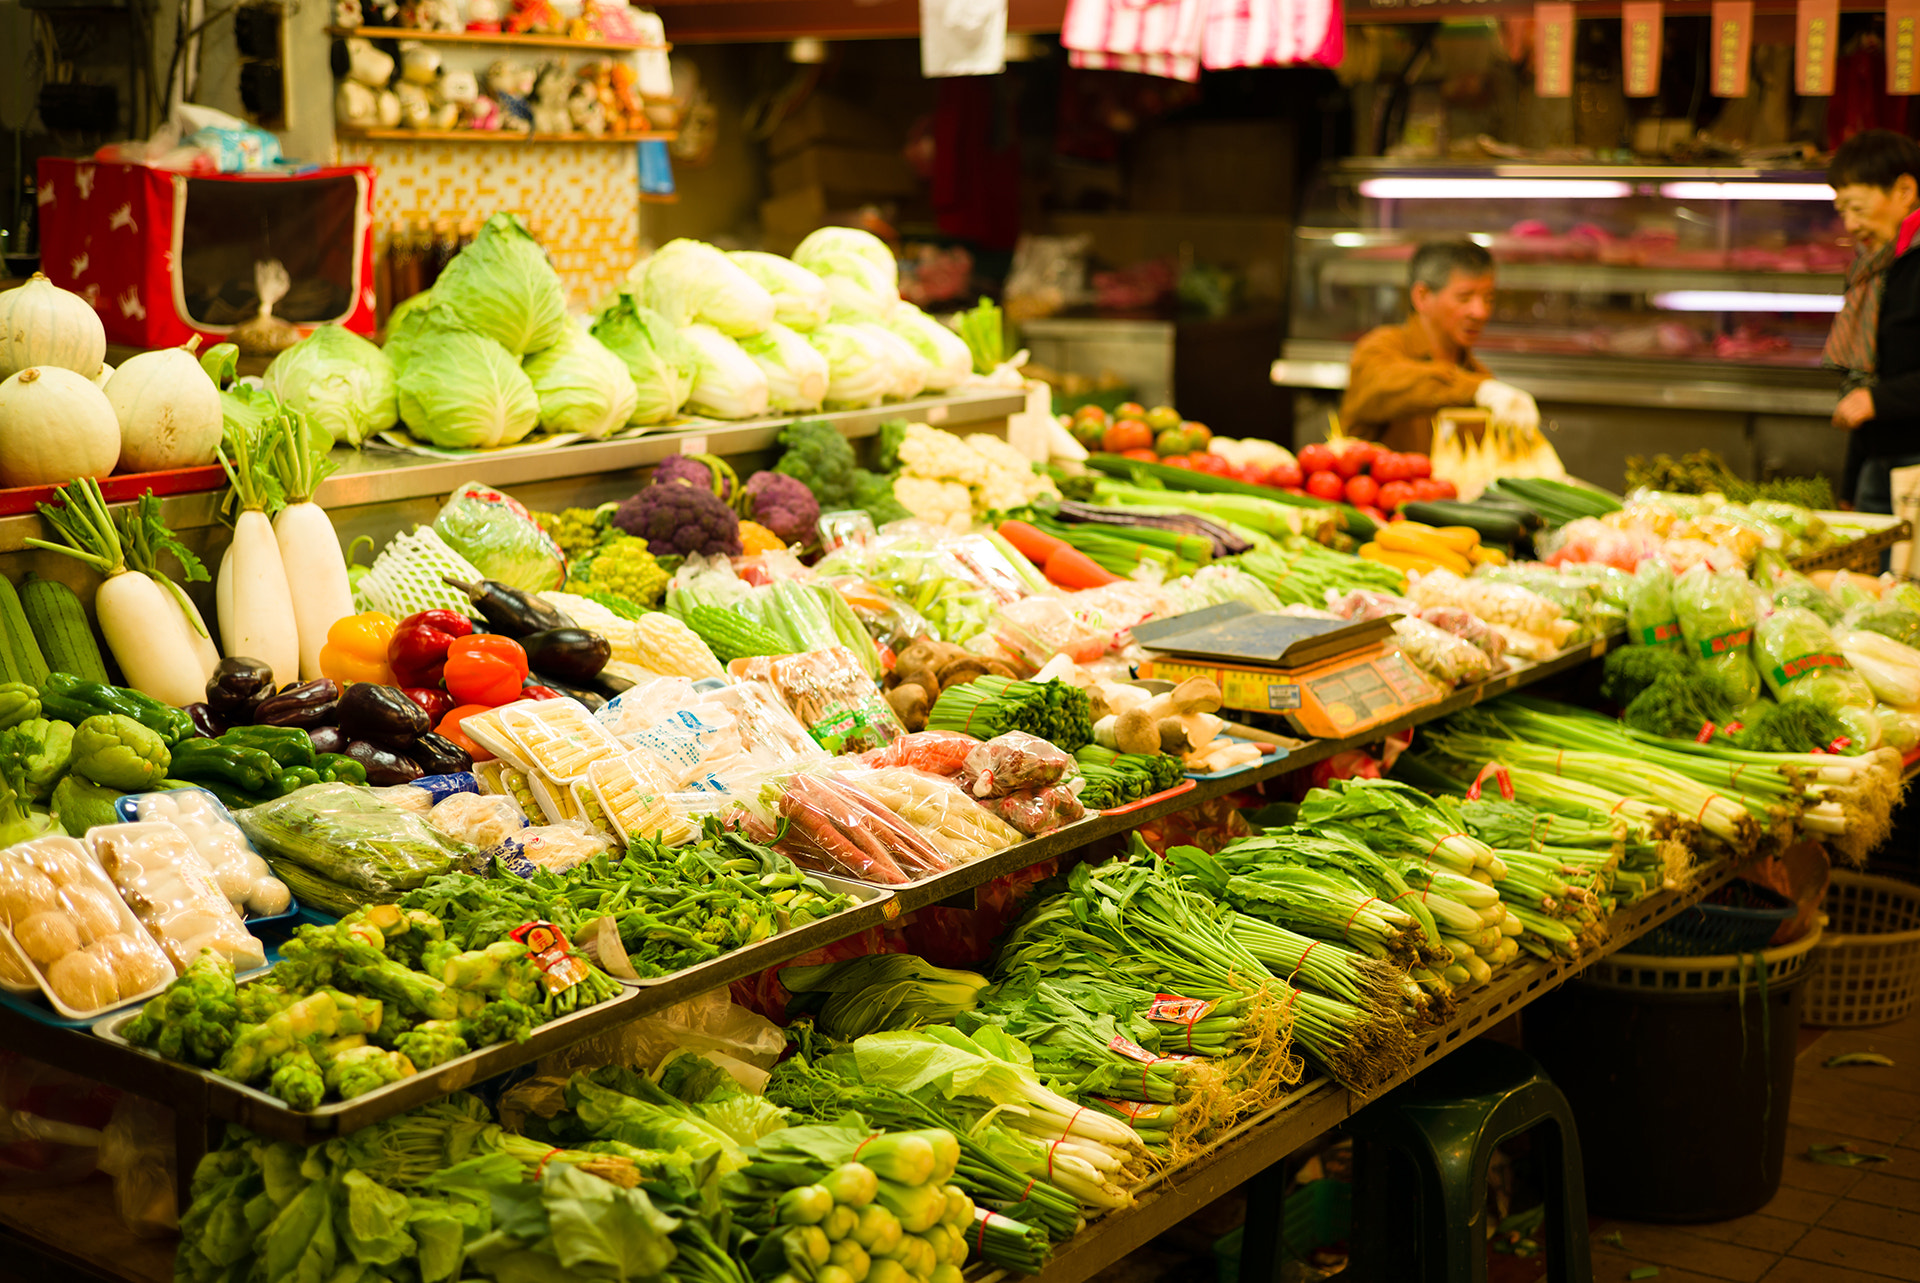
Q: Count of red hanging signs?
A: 5